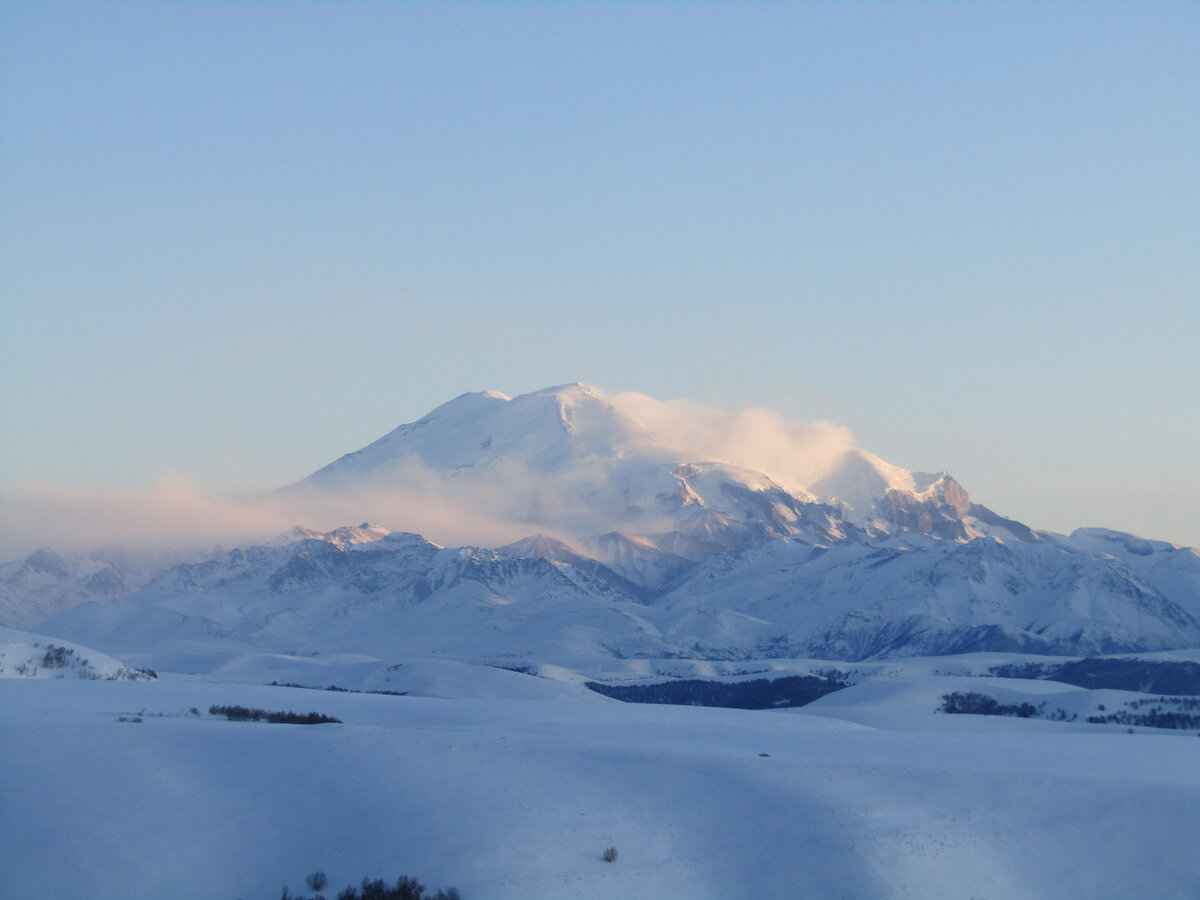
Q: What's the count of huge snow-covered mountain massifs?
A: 1